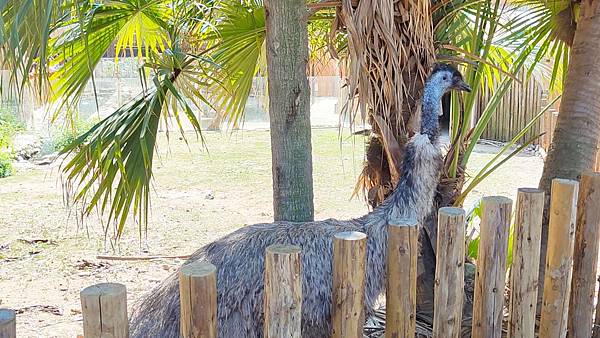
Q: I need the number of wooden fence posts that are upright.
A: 11